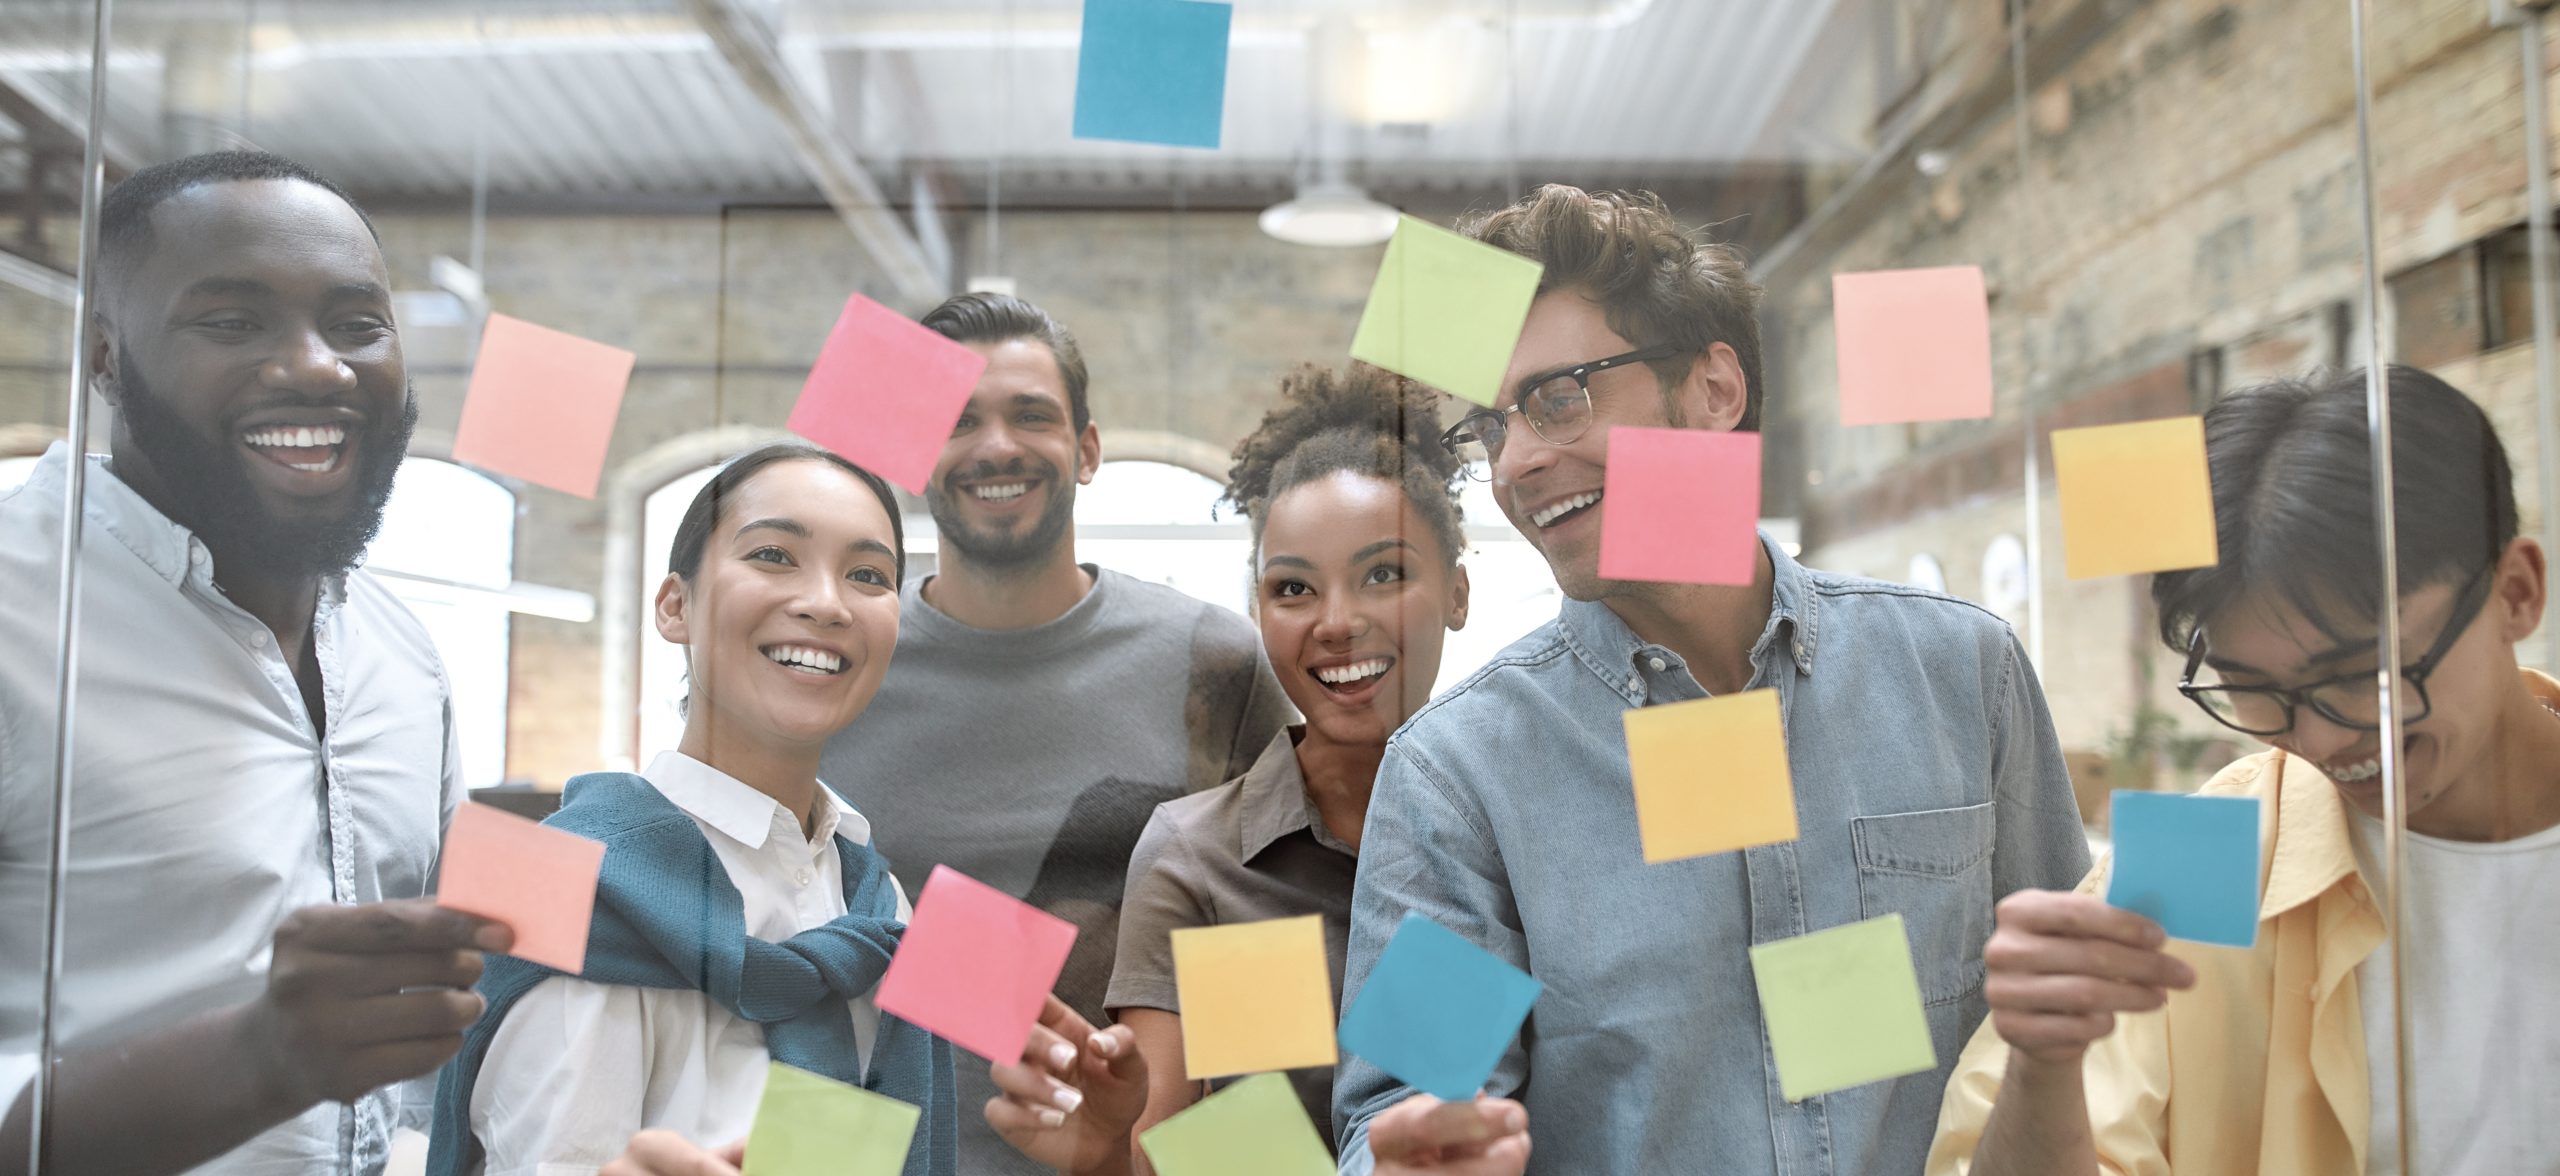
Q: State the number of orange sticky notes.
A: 3